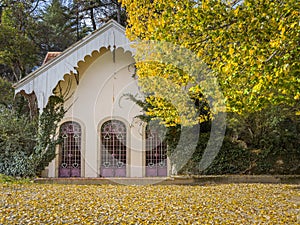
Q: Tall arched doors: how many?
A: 3